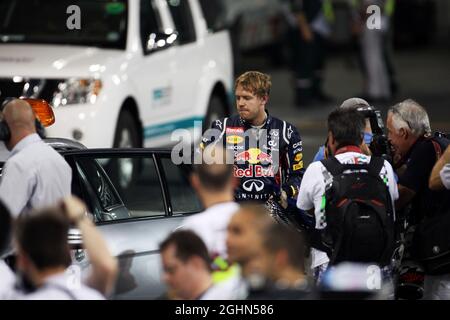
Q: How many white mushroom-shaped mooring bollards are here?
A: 0